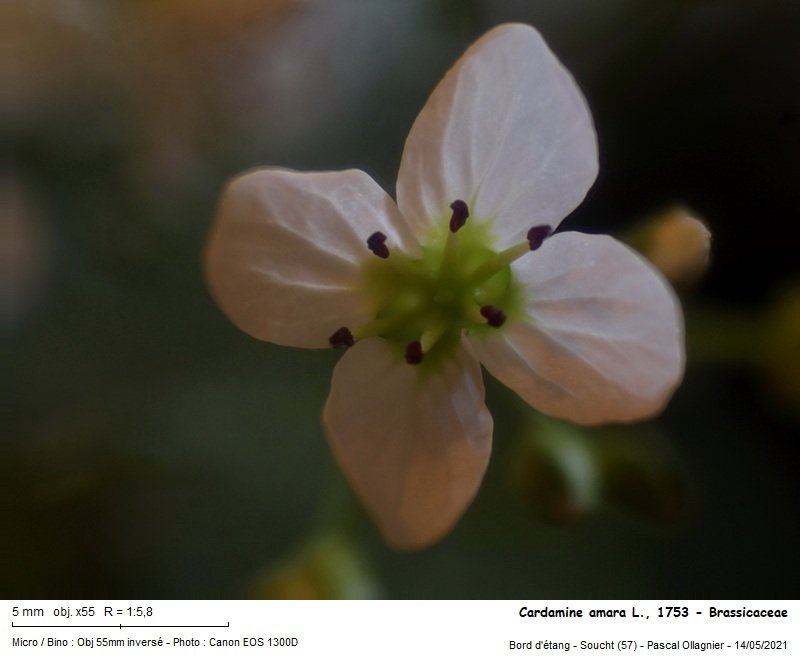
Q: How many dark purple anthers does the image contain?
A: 6